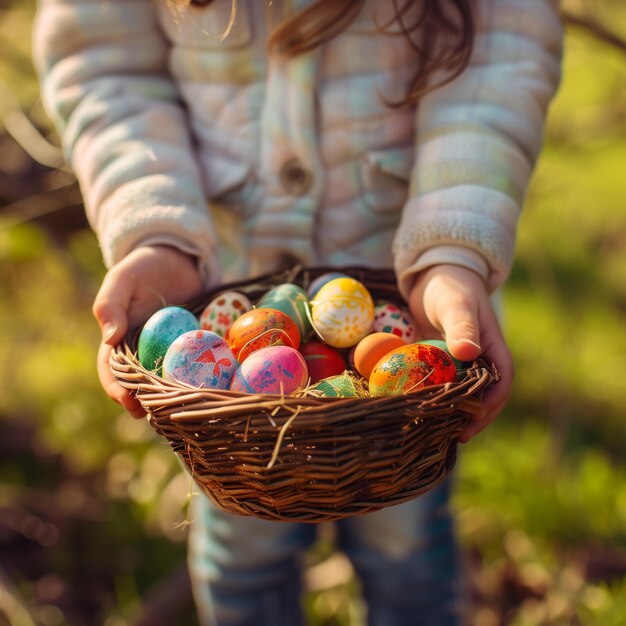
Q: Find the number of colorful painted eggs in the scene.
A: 14